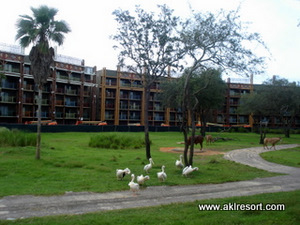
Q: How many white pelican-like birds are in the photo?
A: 7